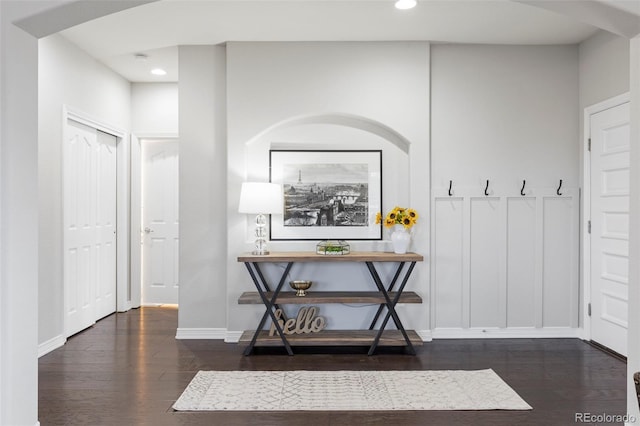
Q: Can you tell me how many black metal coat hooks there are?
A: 4